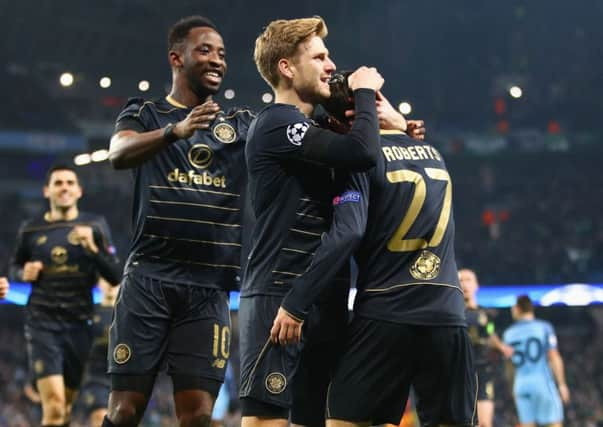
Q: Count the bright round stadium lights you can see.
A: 7